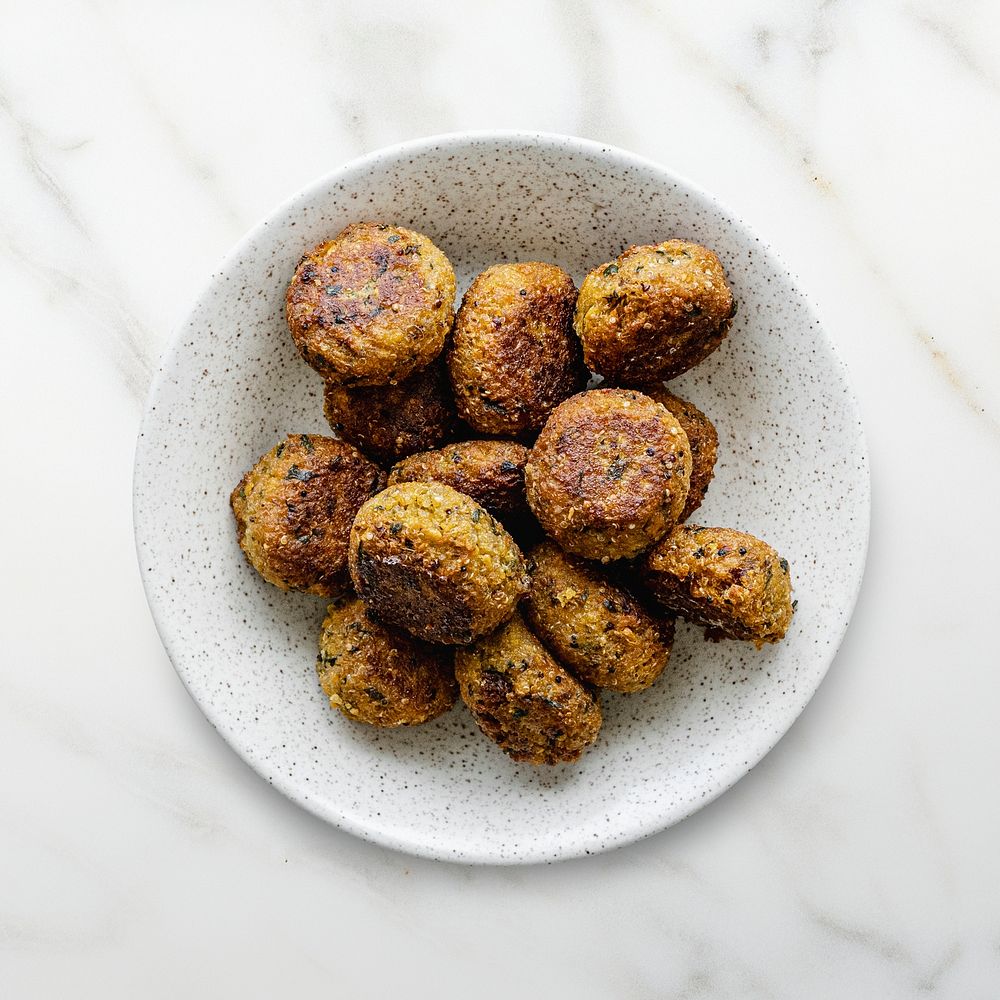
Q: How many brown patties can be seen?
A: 13